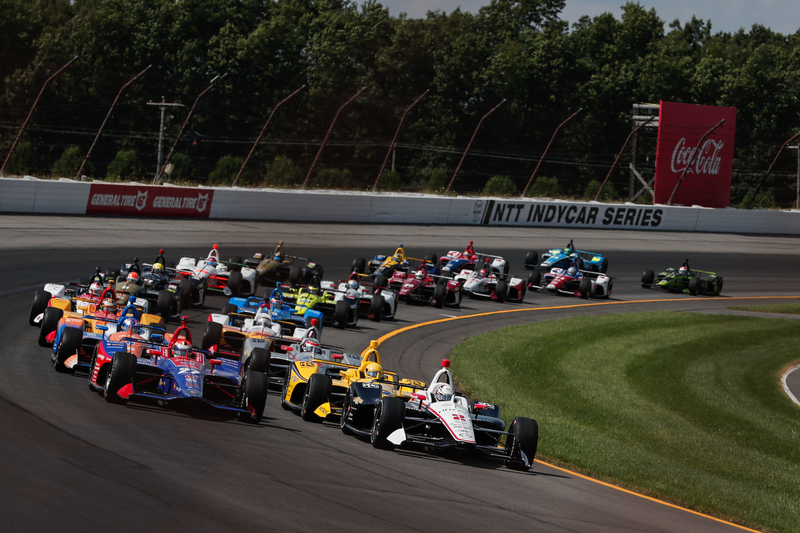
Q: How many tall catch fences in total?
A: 11